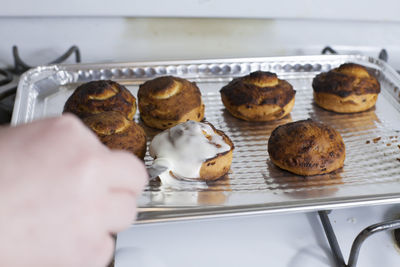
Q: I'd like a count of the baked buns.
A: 7